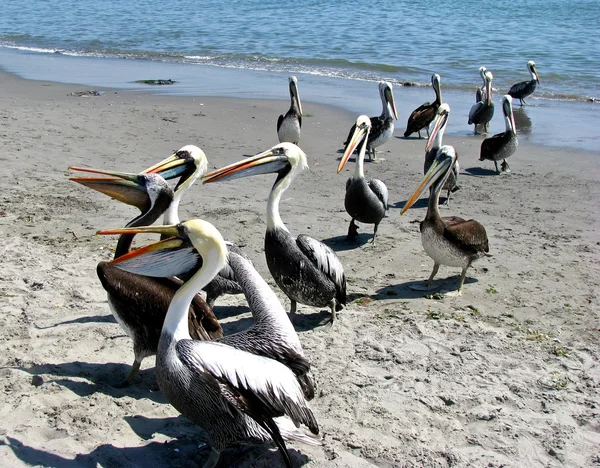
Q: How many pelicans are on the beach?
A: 14